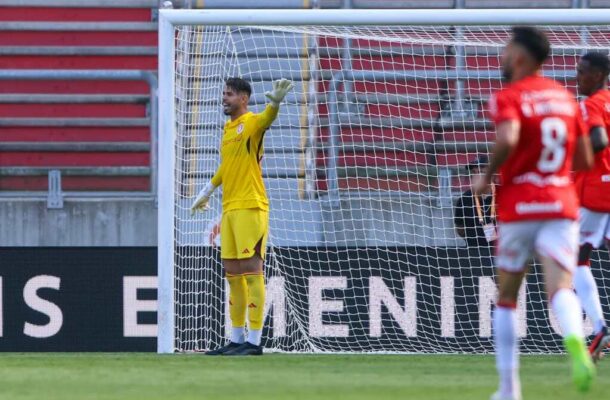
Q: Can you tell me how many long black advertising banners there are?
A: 1